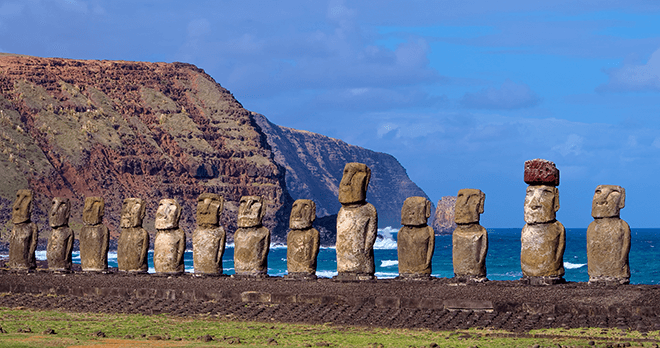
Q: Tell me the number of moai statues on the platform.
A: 13